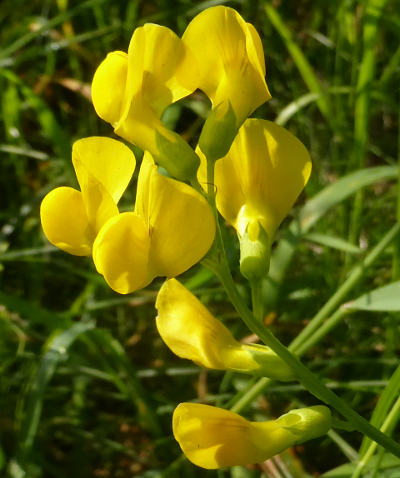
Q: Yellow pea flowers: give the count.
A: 7